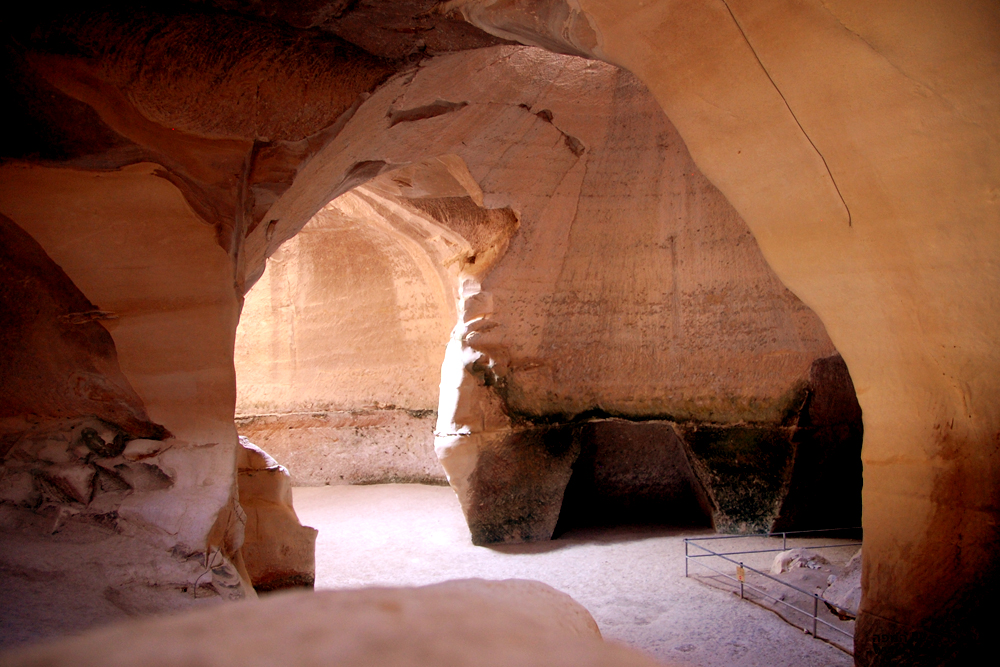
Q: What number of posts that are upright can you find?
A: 4